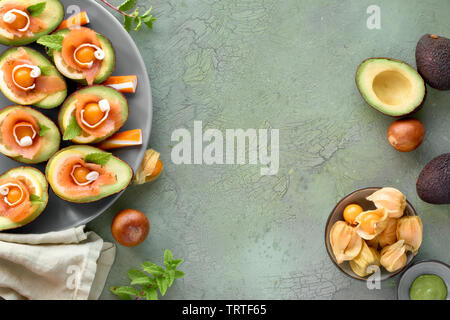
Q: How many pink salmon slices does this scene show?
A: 7